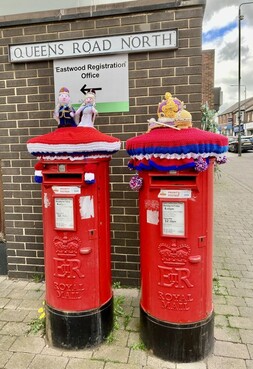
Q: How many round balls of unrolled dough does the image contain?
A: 0